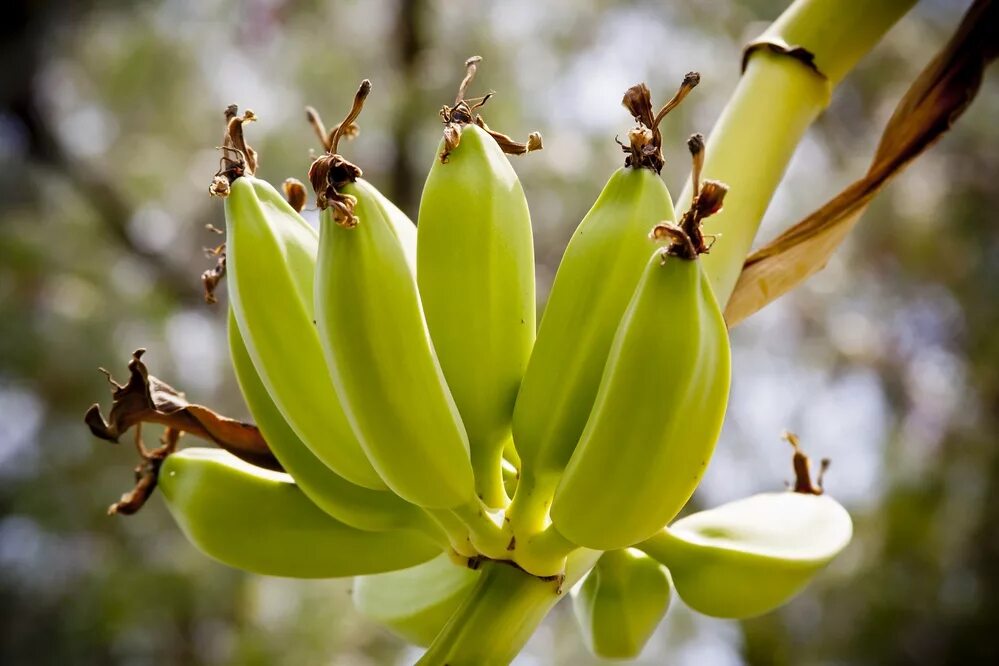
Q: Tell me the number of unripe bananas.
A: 10